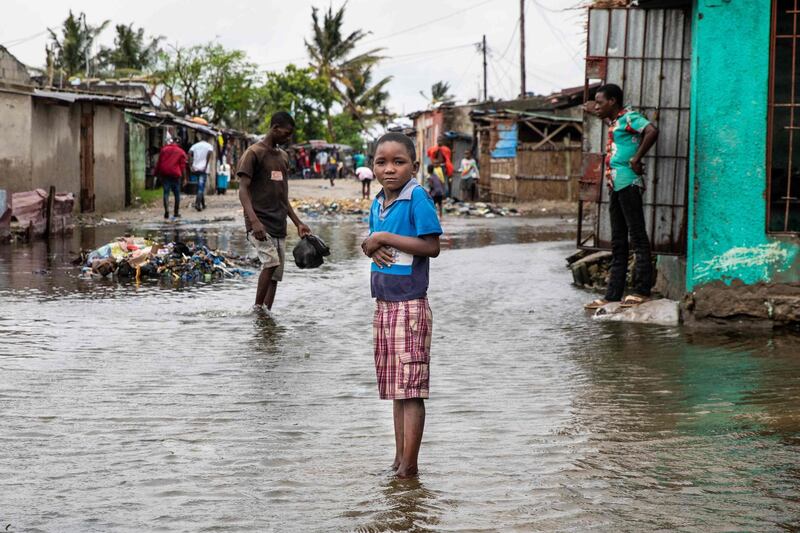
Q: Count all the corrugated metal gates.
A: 1